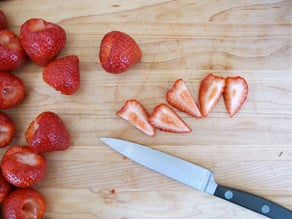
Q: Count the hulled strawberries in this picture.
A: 11